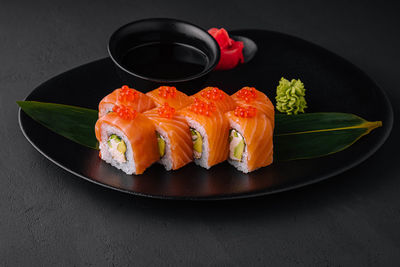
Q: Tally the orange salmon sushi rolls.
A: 8